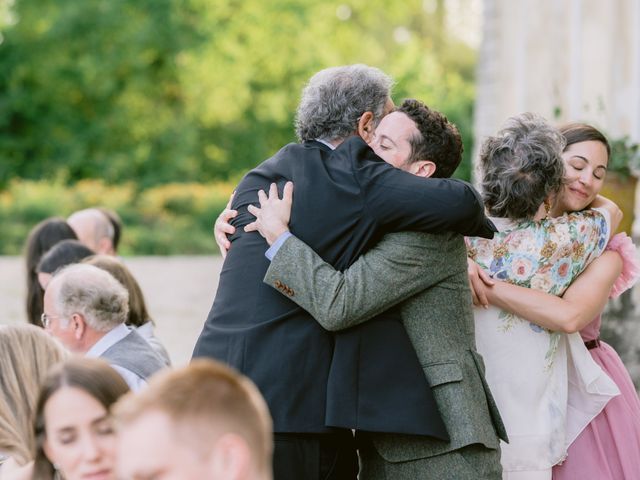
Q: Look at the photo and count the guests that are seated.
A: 9